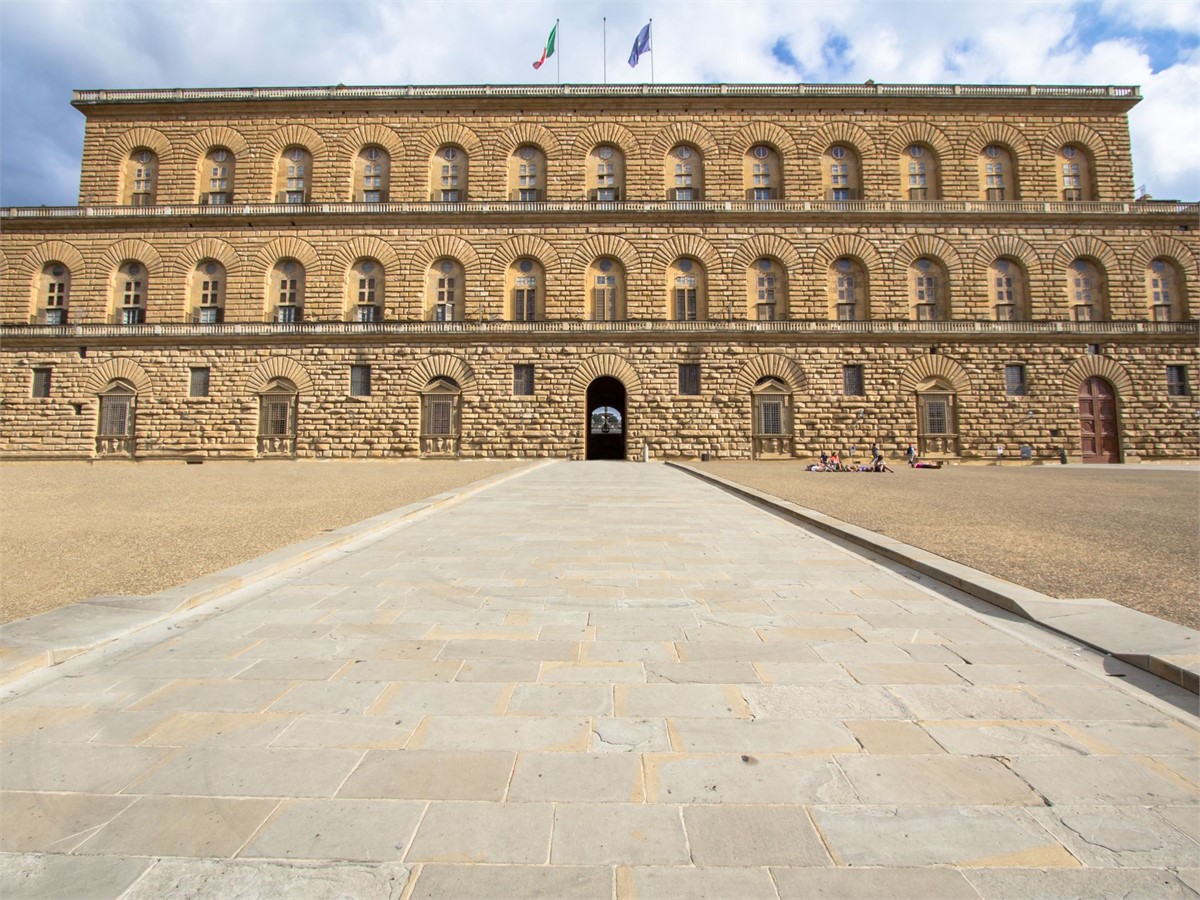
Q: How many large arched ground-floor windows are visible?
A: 5